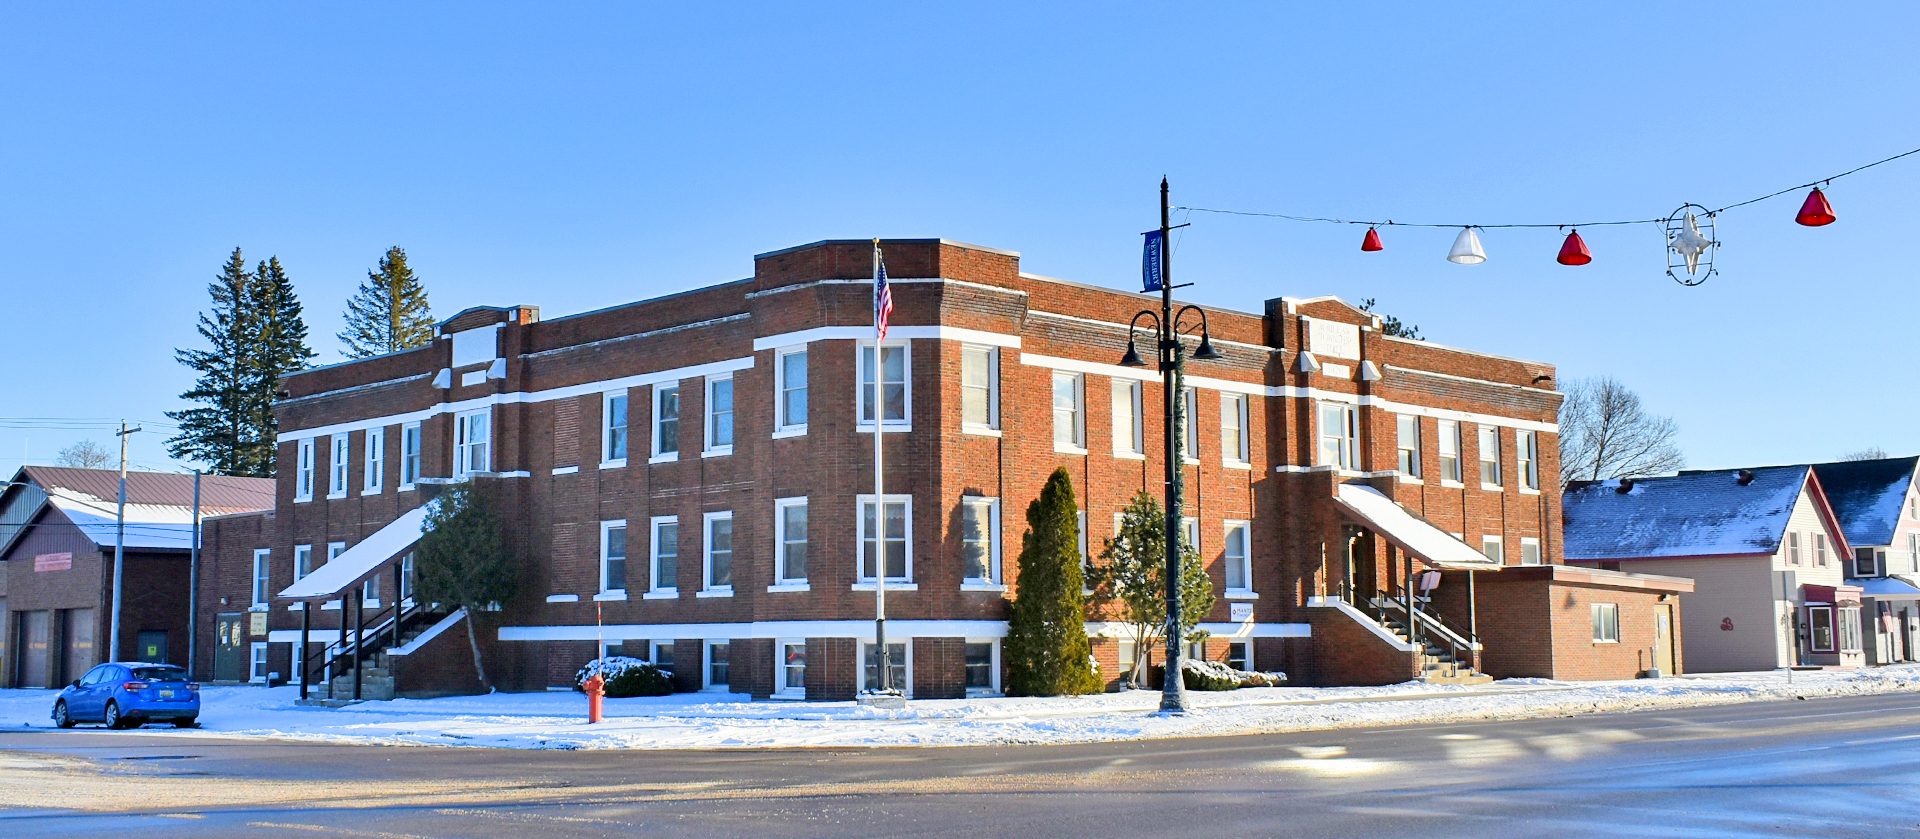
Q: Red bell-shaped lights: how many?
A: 3